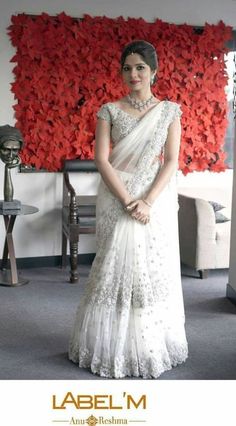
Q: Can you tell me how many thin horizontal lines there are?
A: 2